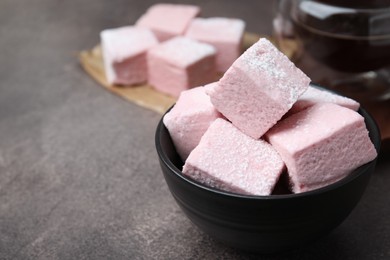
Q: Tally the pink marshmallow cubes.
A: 9